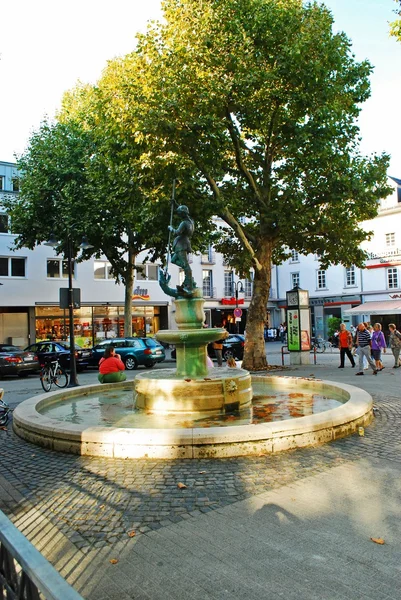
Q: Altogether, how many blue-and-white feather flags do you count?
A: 0